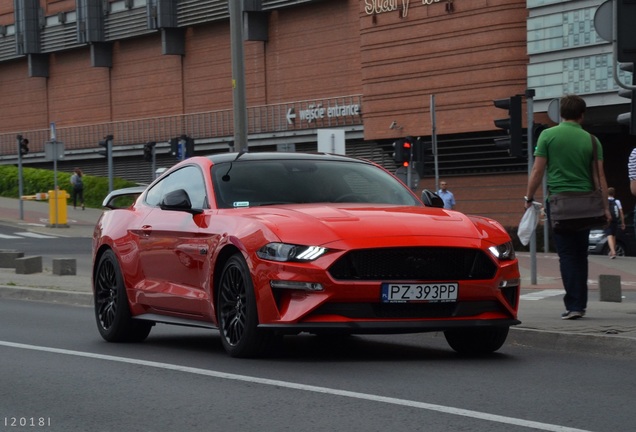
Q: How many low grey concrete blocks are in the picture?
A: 4